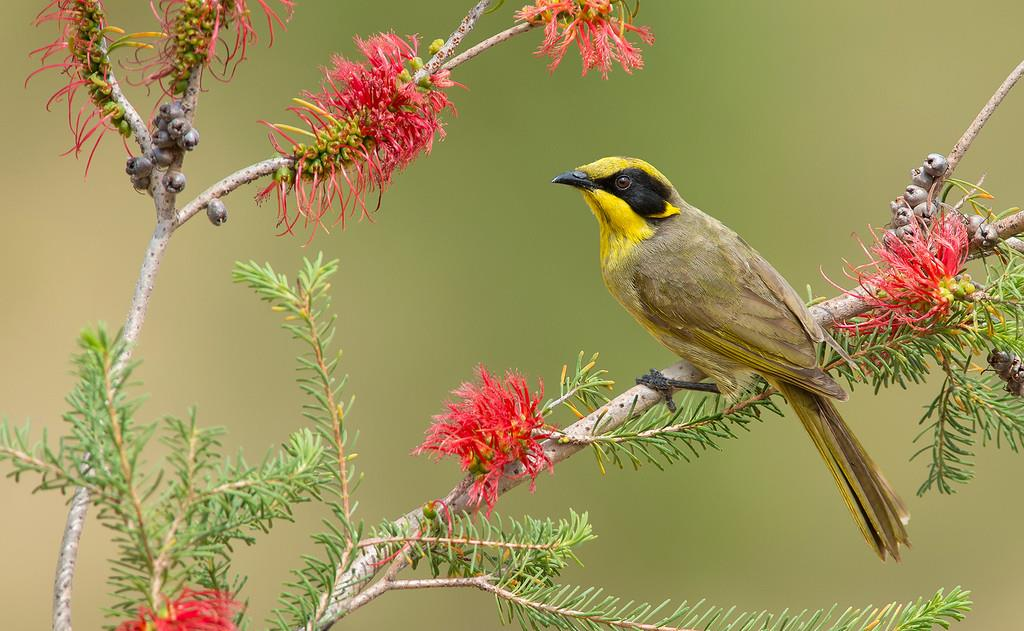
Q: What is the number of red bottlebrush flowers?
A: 7